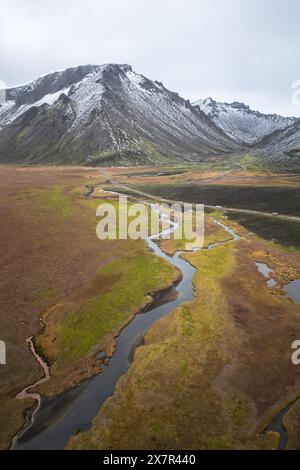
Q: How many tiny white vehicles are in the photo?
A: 2